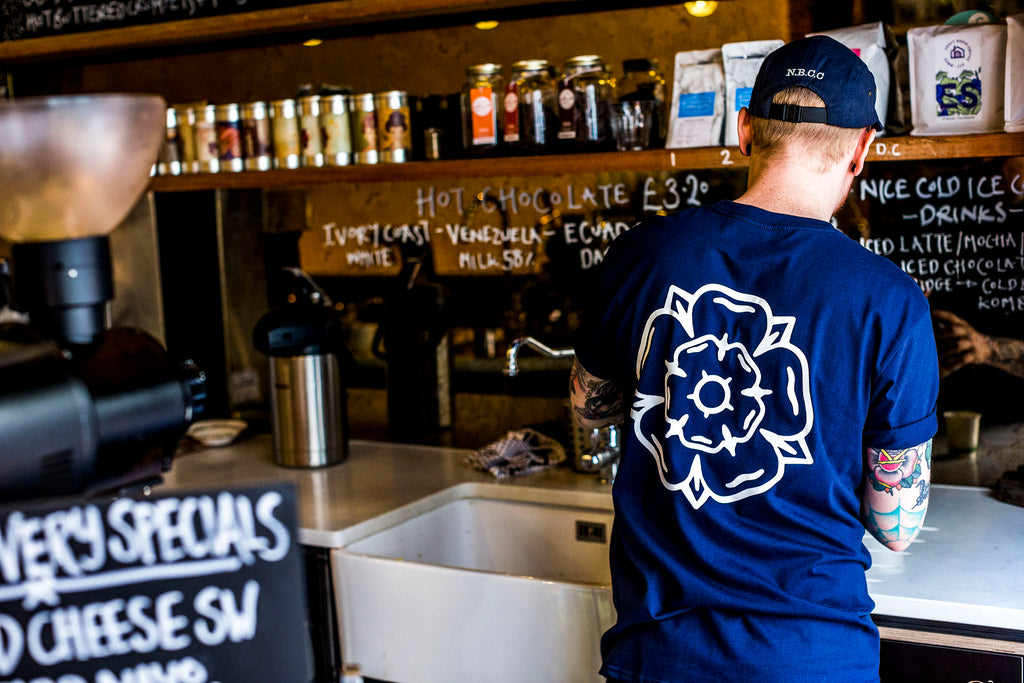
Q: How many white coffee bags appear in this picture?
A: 5